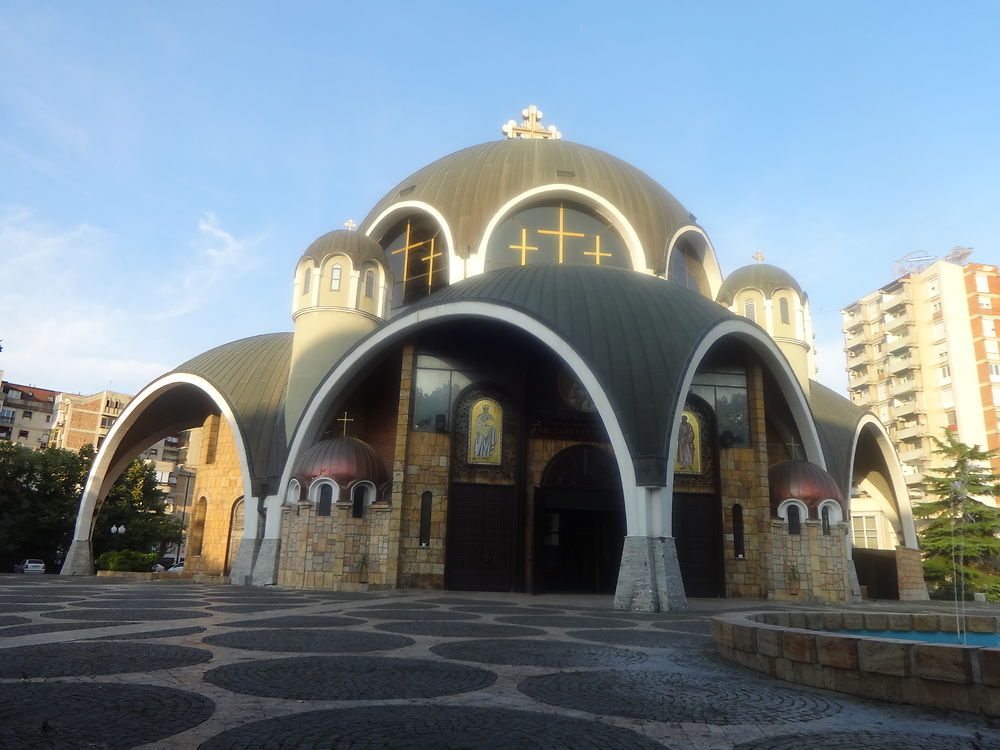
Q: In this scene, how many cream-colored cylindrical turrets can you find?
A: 2